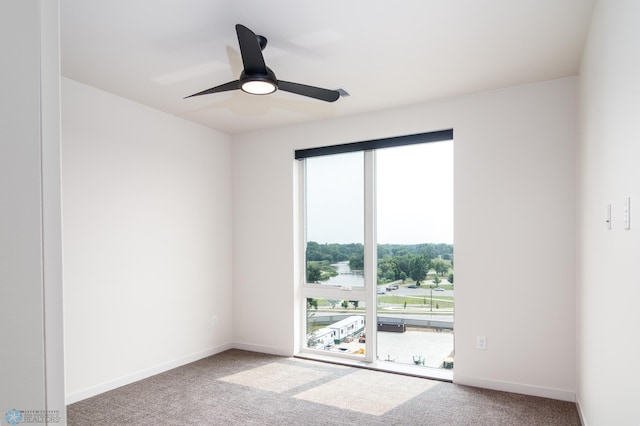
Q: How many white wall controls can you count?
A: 2